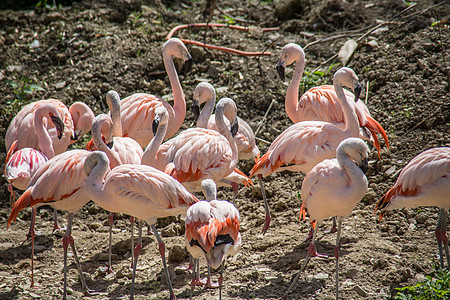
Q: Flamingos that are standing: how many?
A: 14